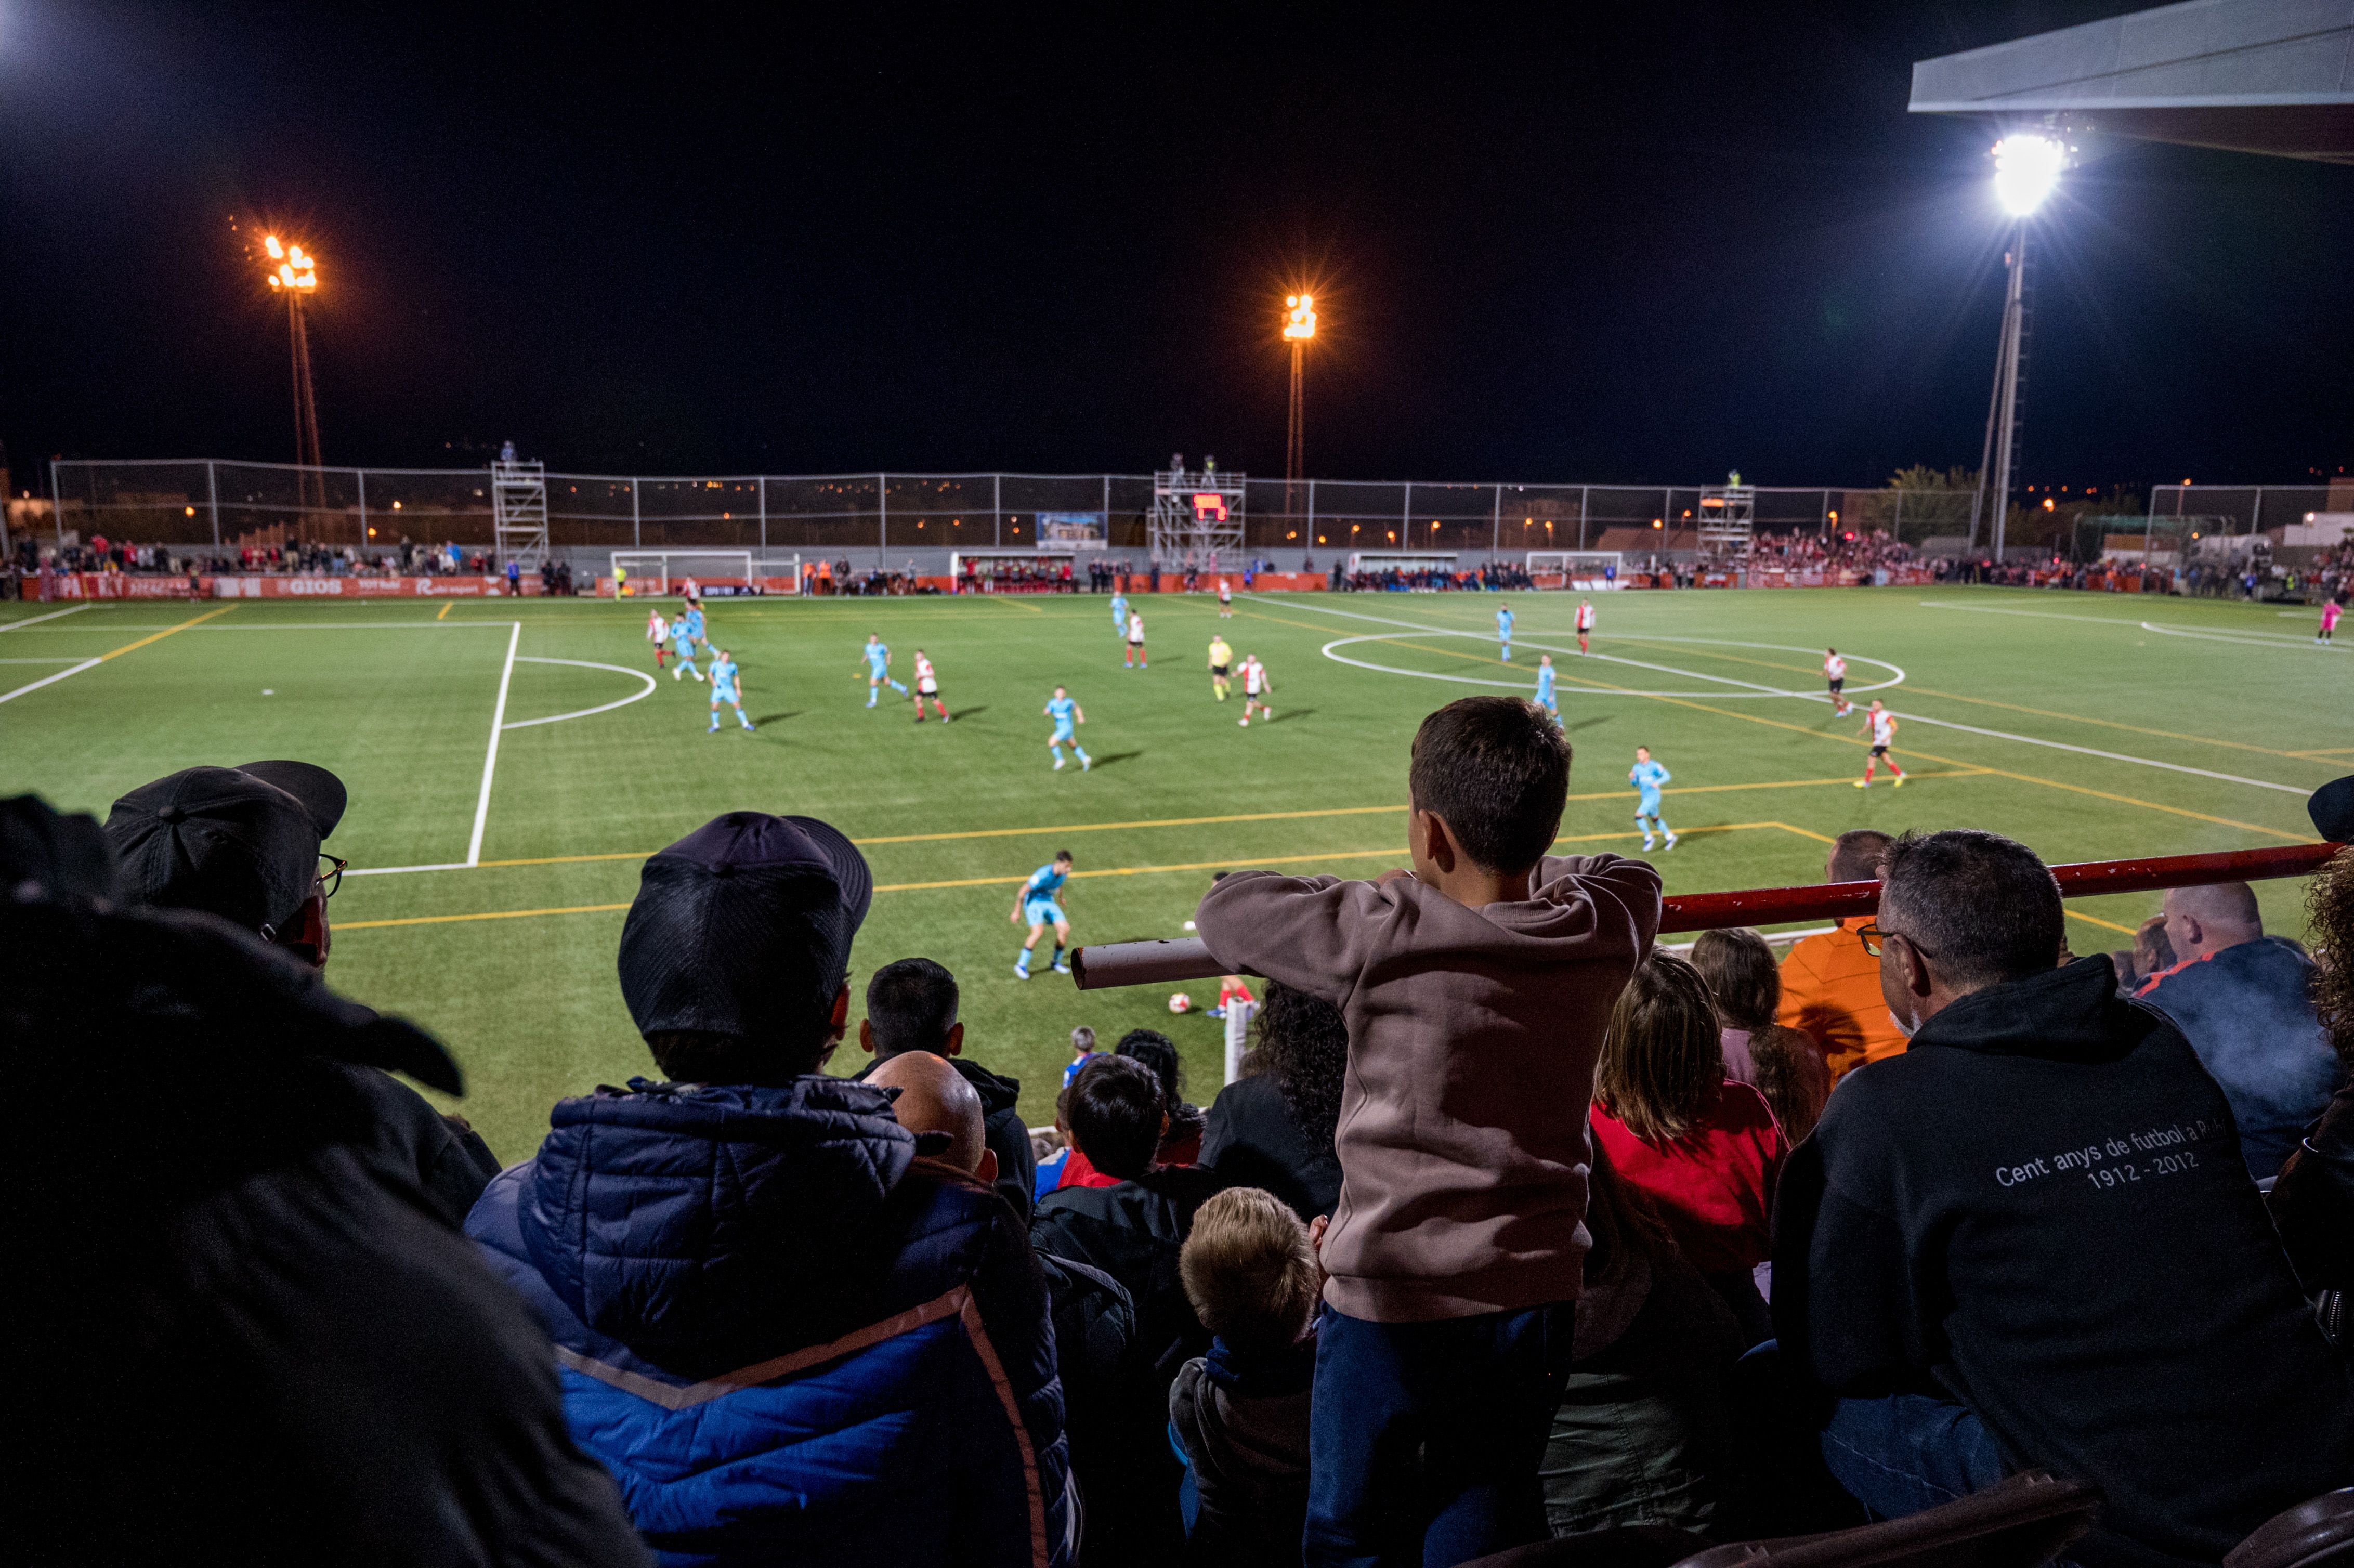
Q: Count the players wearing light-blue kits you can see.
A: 10